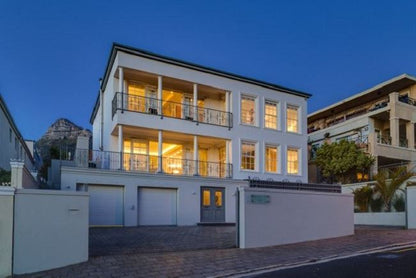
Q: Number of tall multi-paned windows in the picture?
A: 6